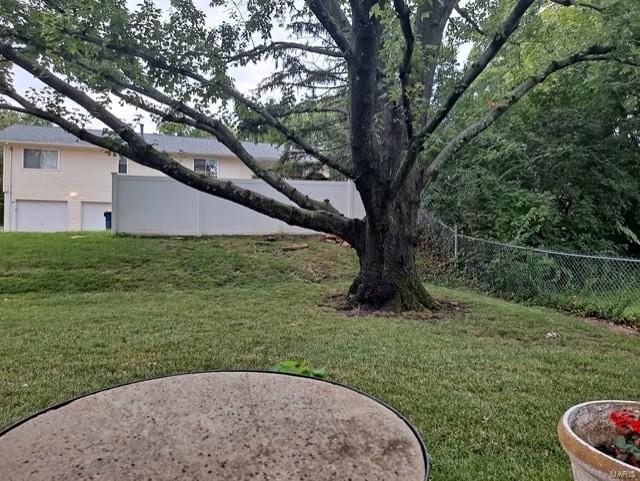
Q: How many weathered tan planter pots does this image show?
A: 1